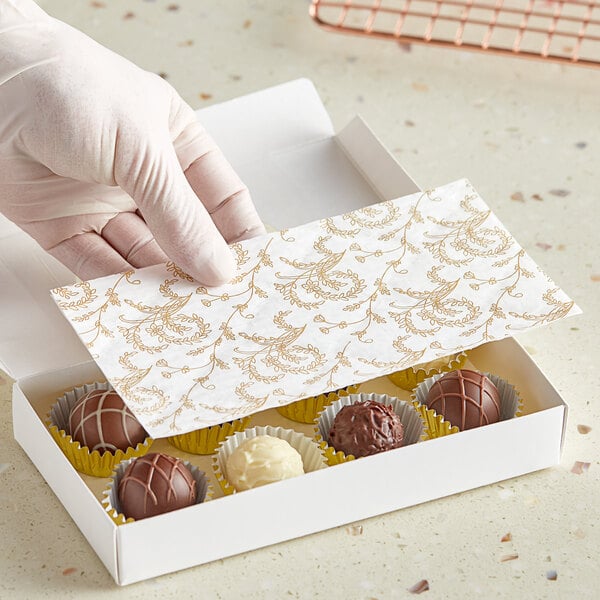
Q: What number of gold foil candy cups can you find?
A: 8